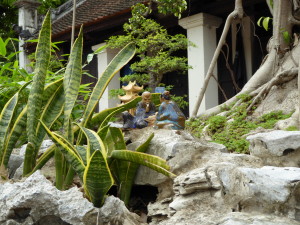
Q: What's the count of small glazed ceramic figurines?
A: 2